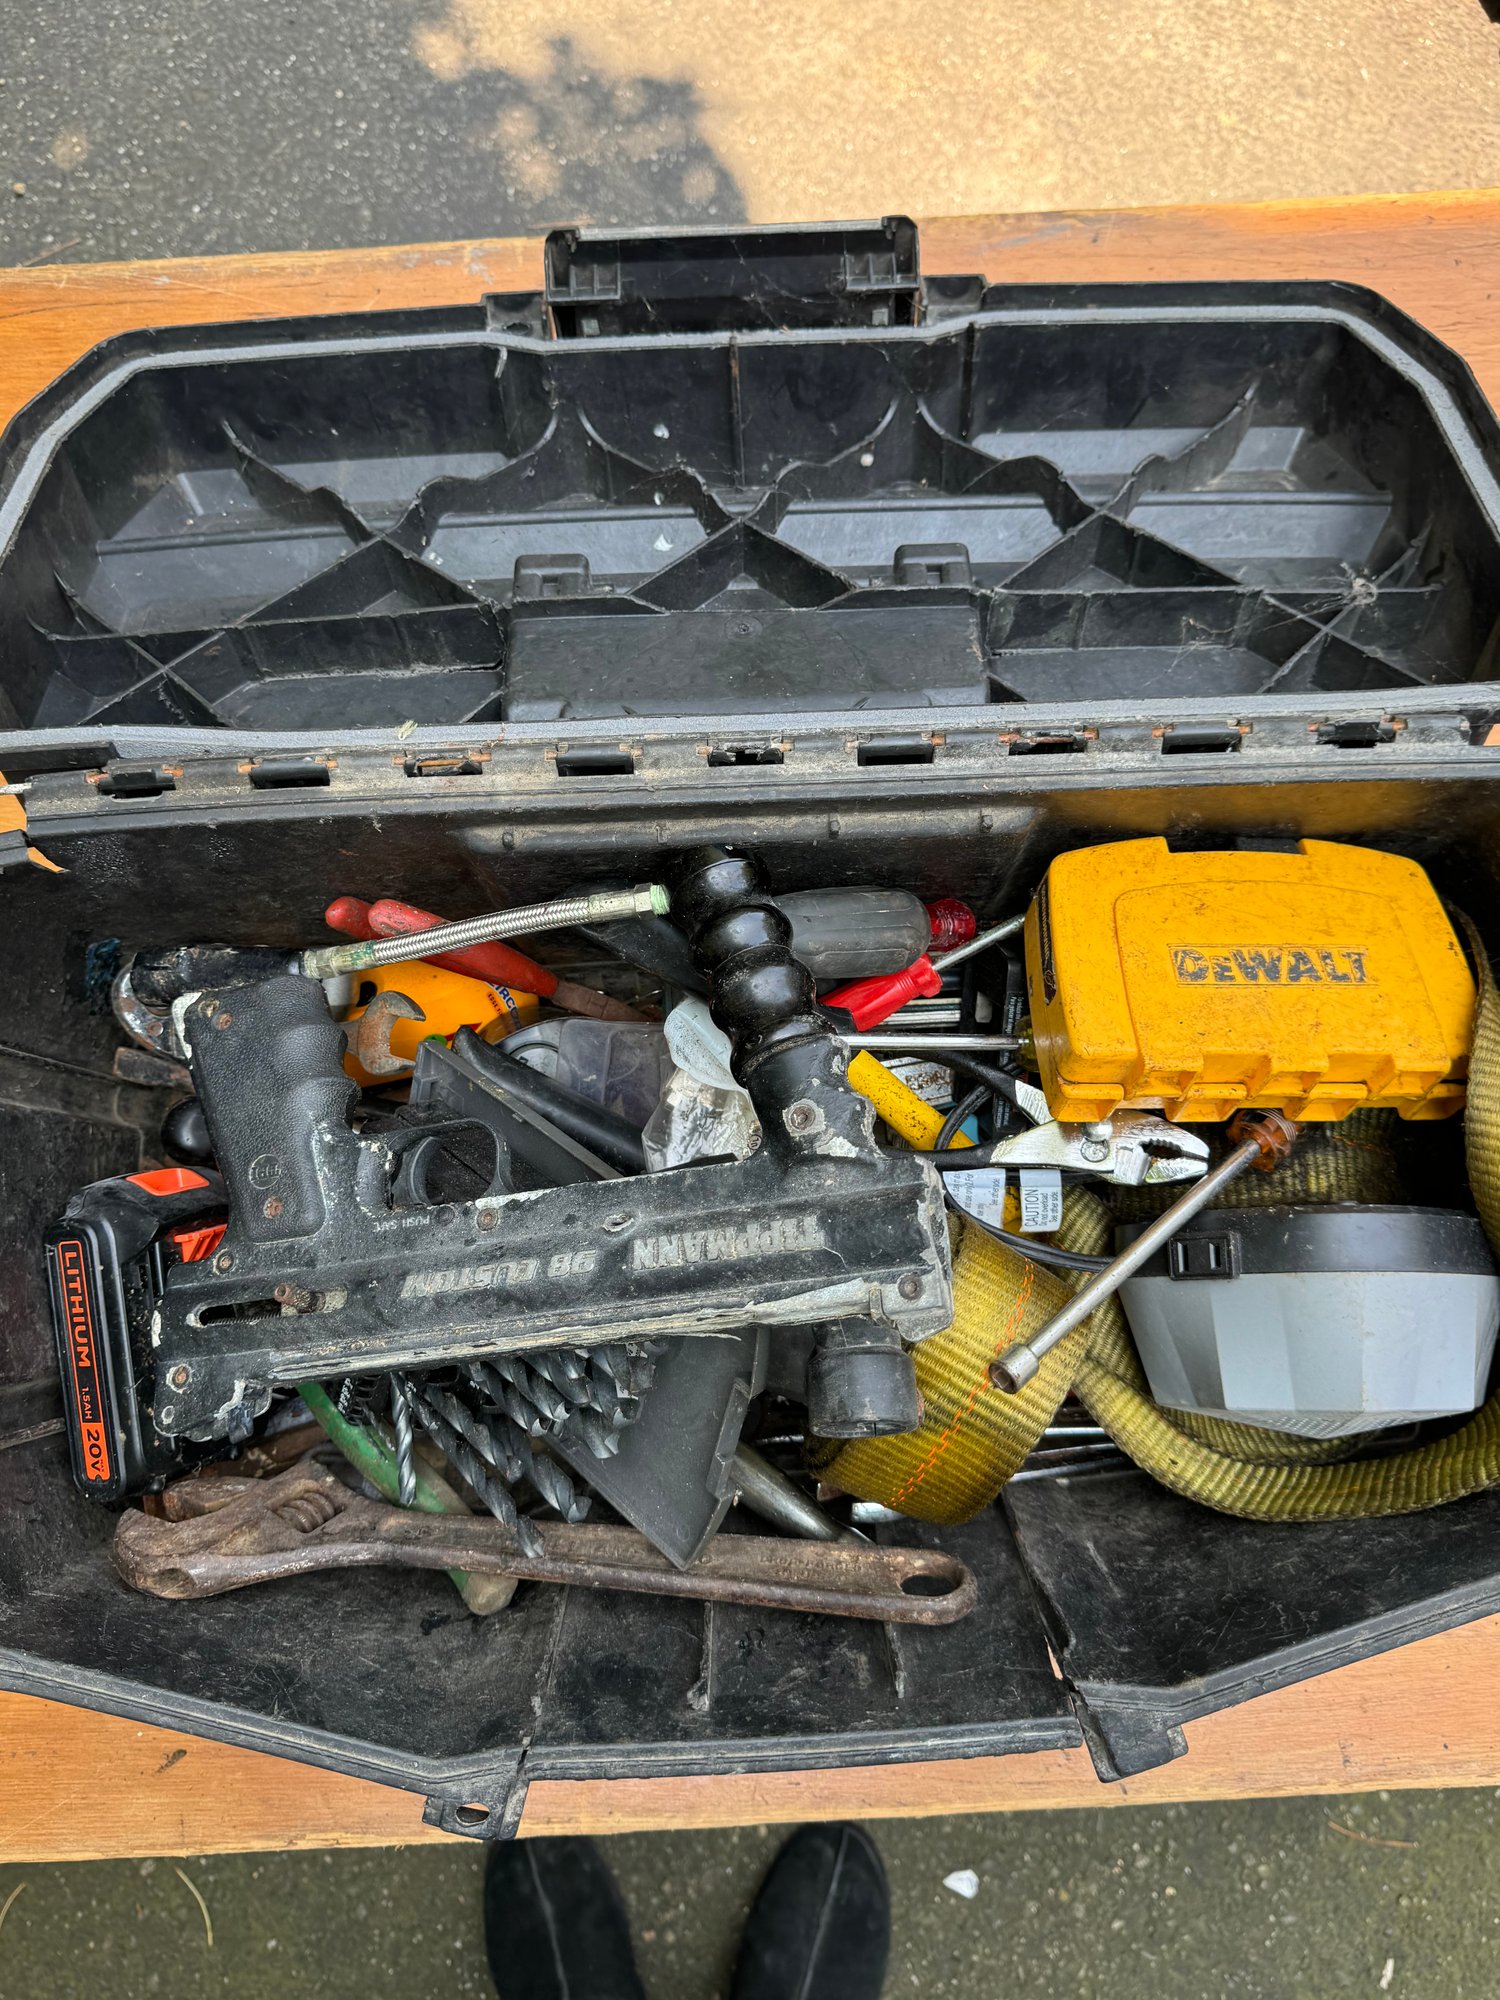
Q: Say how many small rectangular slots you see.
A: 9